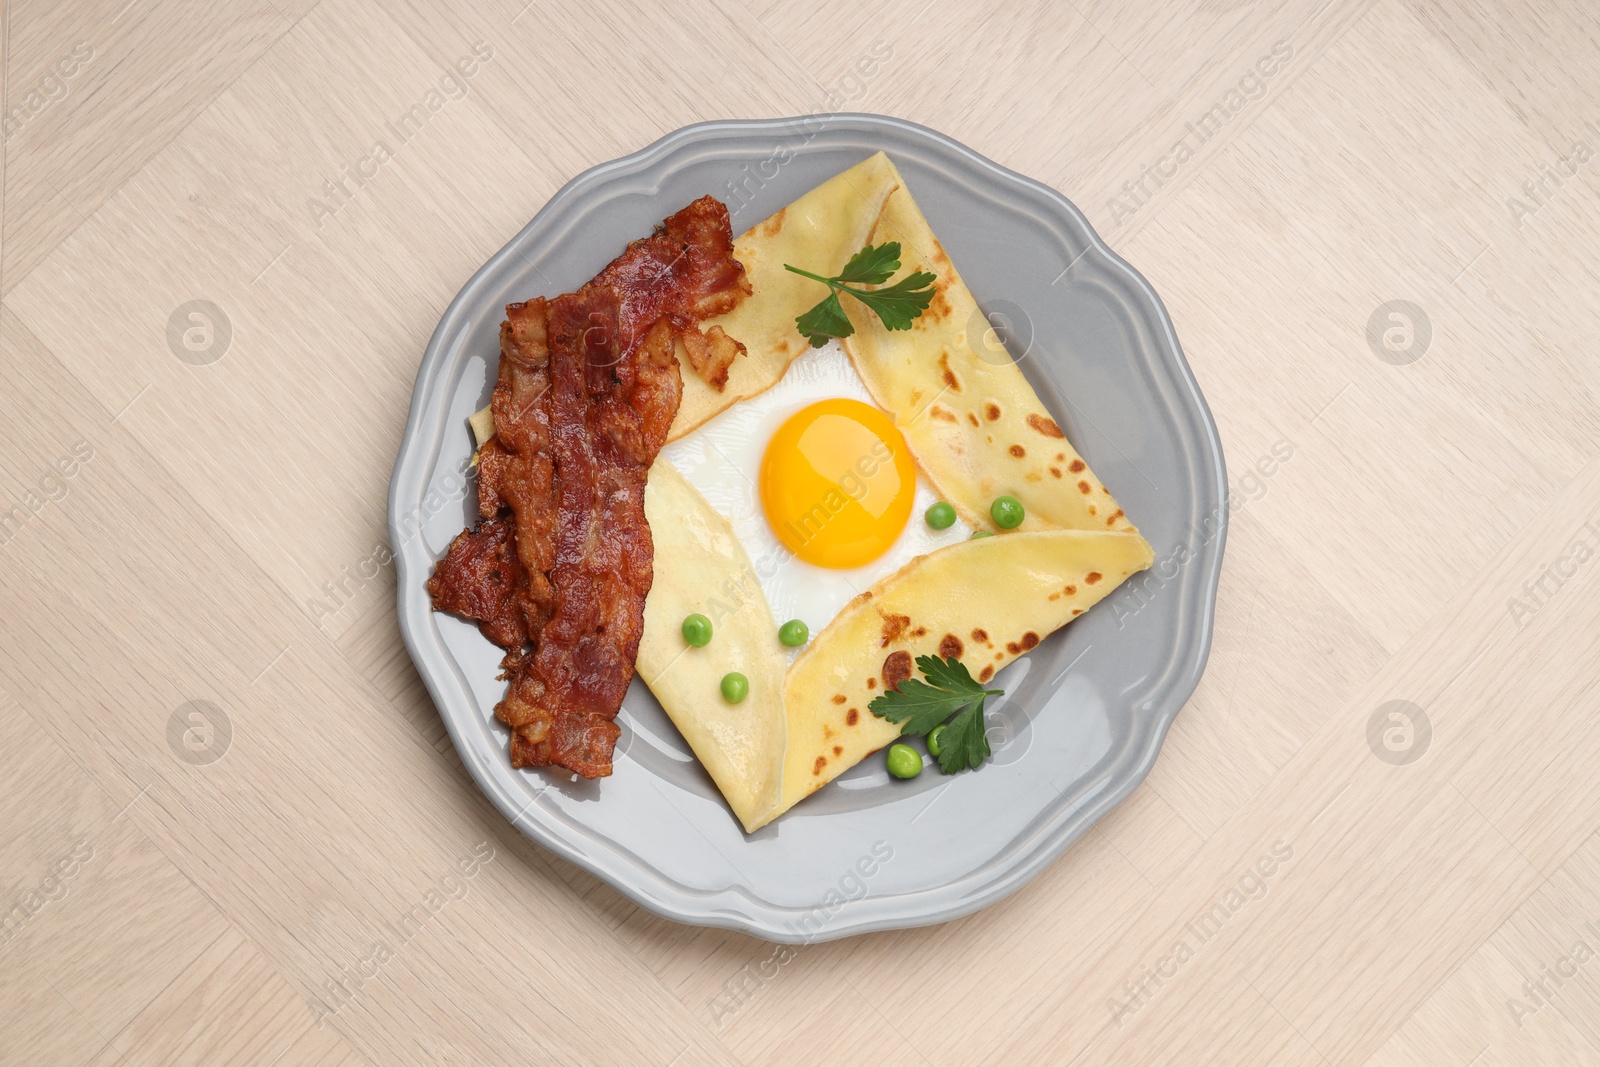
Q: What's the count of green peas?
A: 8